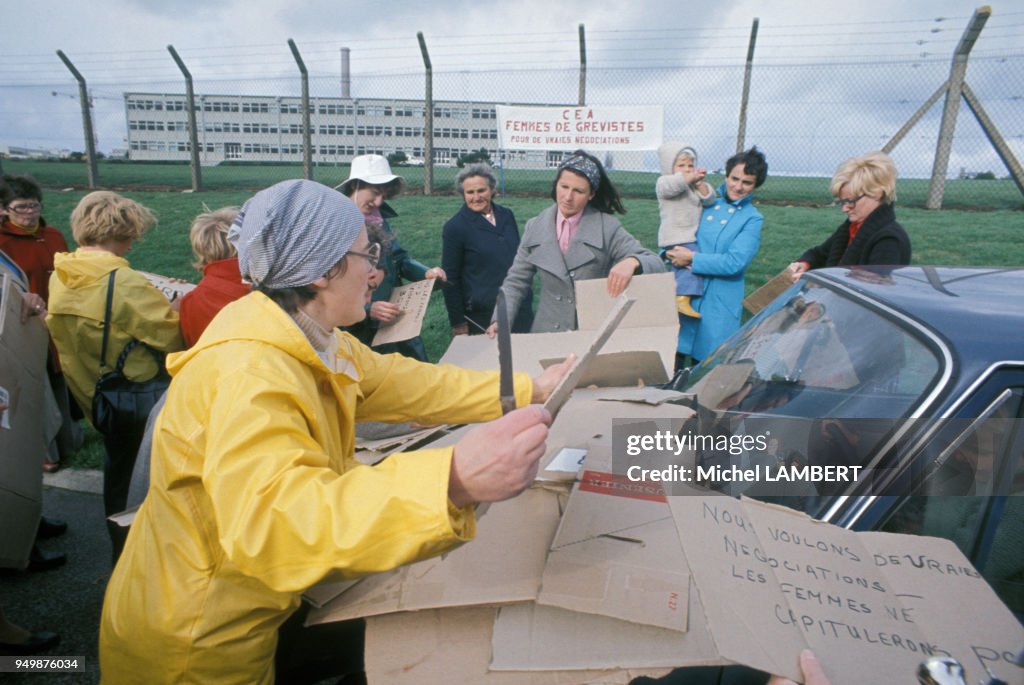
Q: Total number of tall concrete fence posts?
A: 7